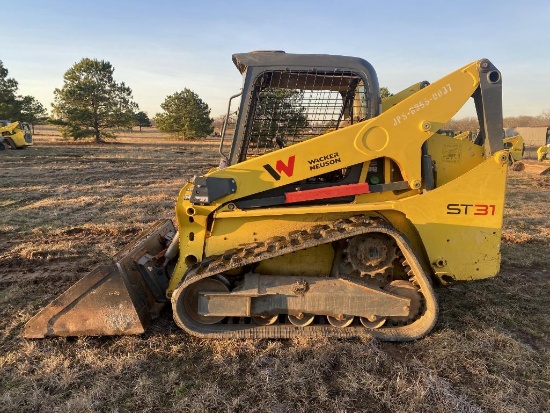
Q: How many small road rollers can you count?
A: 4